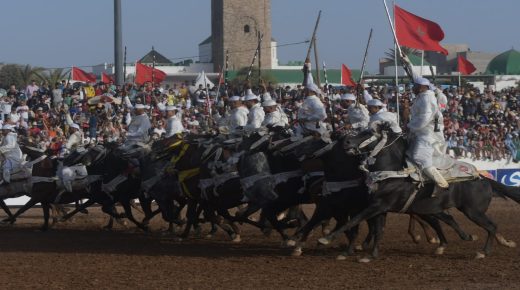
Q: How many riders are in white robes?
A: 11